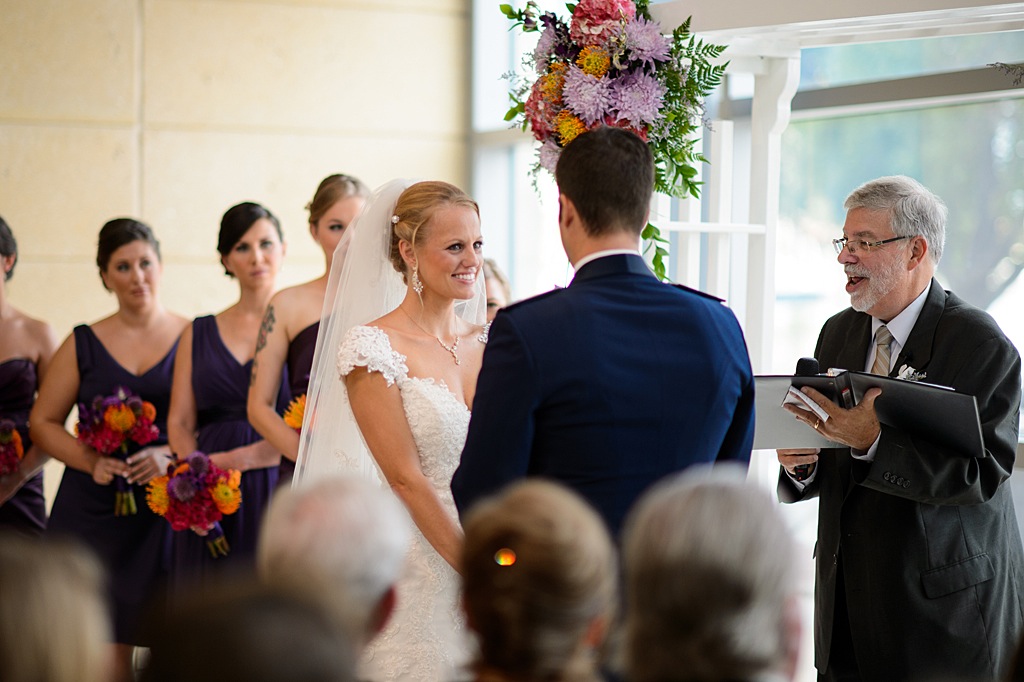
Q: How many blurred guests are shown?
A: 5